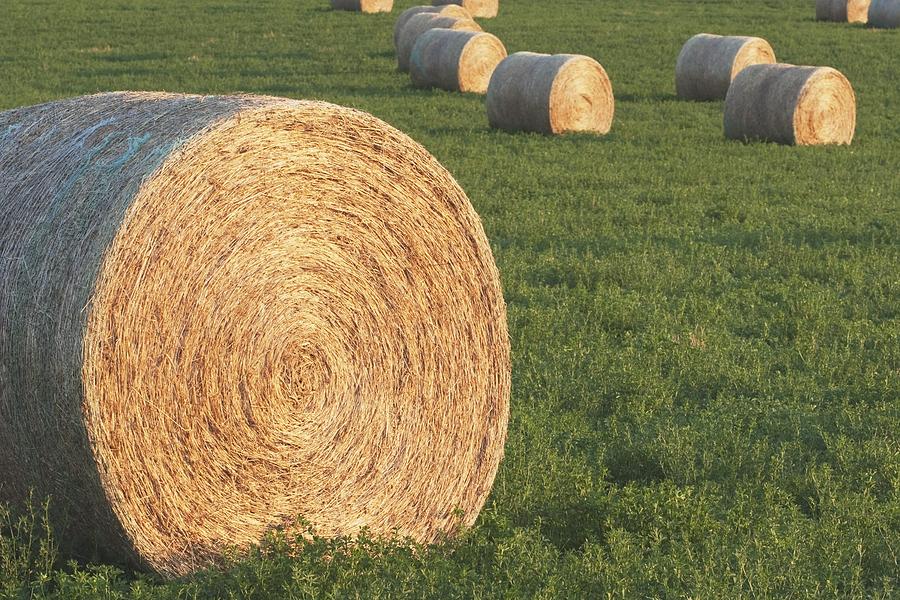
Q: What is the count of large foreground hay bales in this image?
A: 1